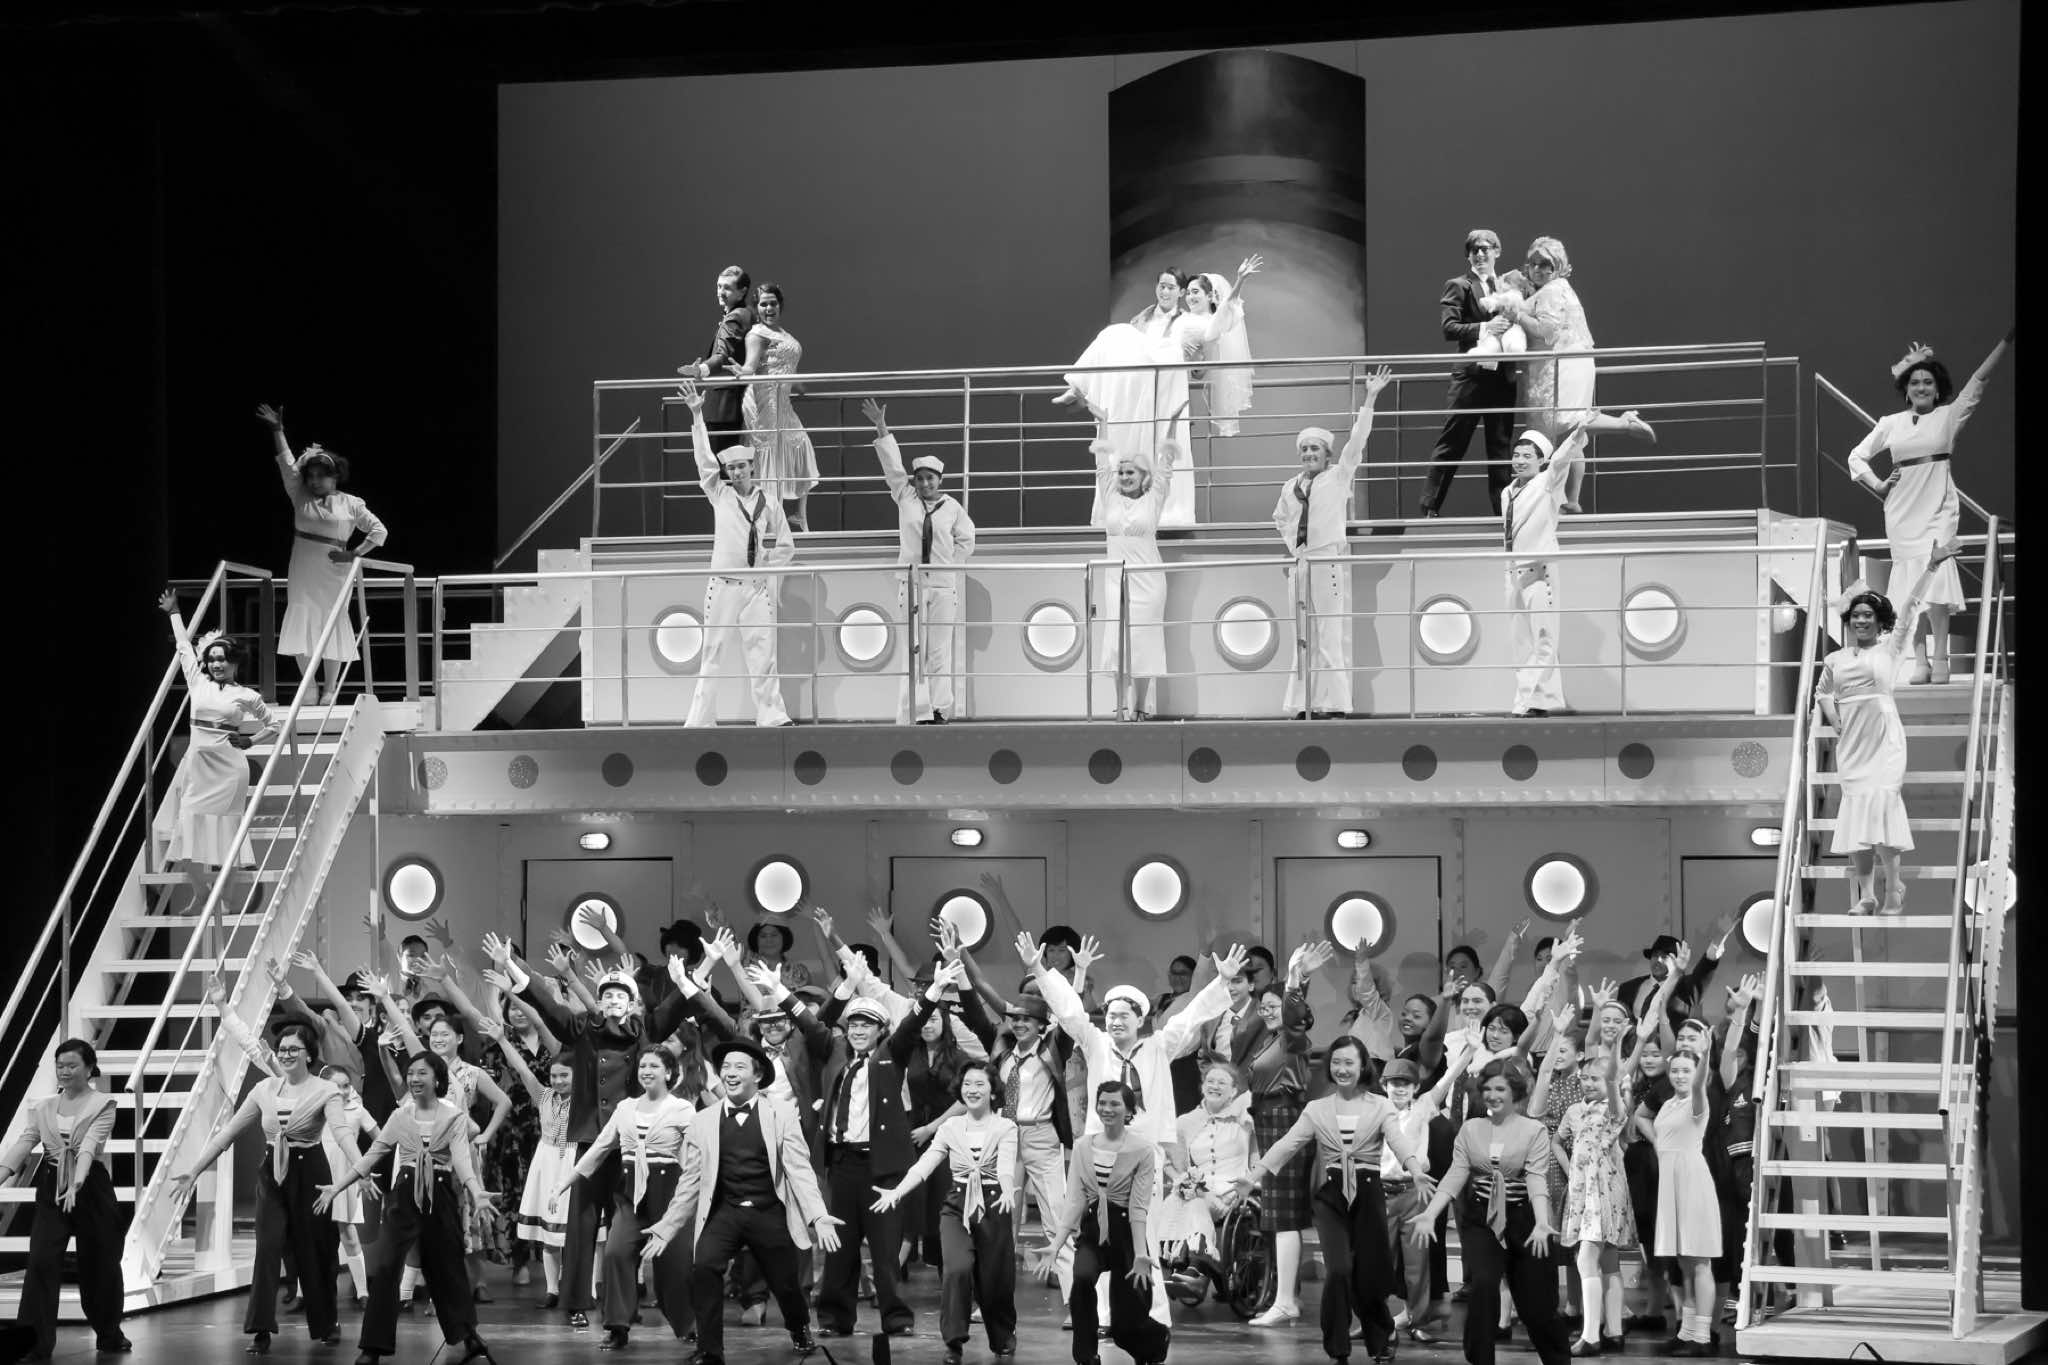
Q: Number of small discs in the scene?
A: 14